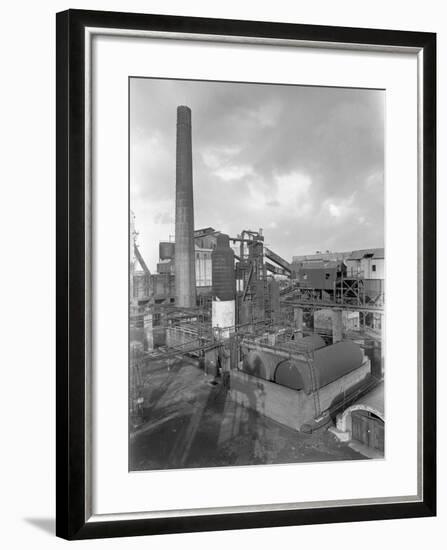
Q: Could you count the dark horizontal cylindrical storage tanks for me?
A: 2